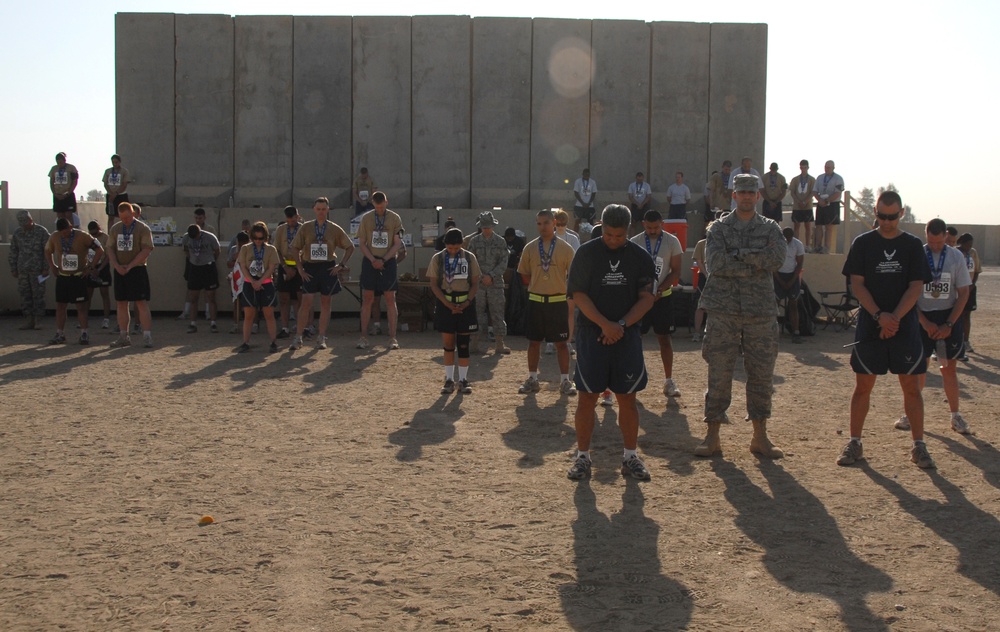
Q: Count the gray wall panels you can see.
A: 11